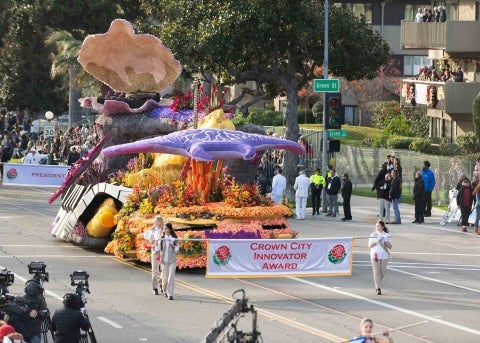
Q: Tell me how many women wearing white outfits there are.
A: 3